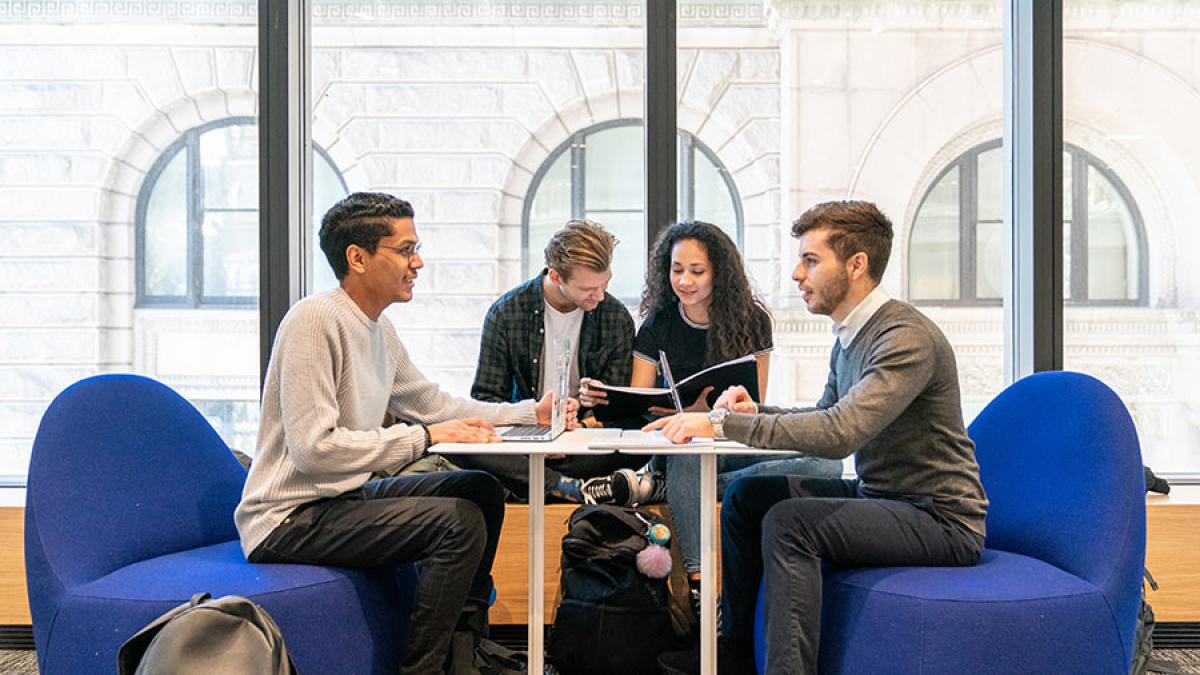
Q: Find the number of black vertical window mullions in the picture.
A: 3